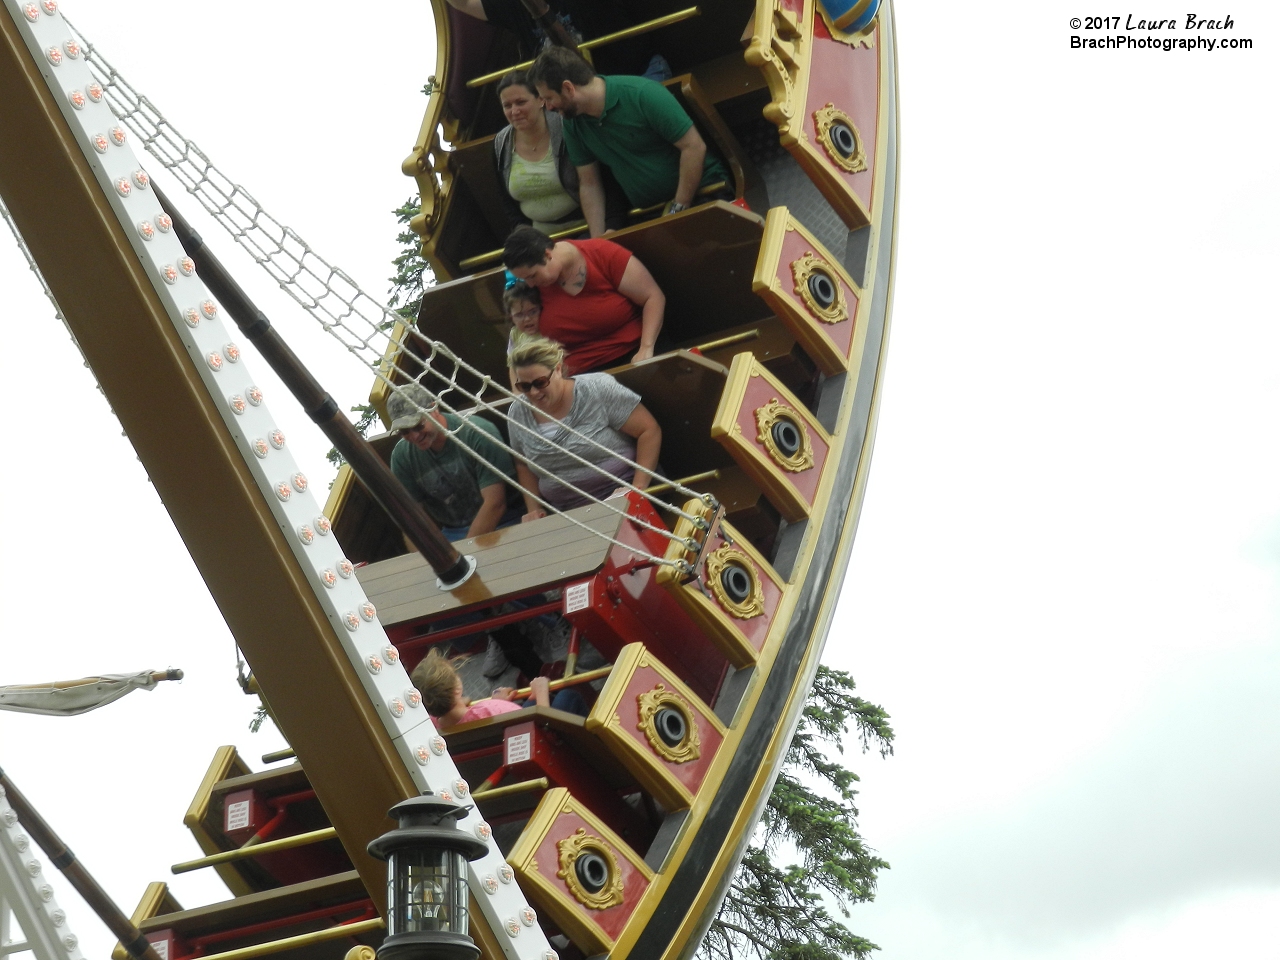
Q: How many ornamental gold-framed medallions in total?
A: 6